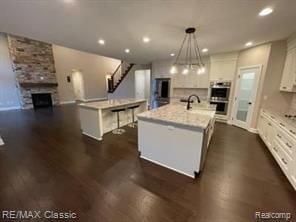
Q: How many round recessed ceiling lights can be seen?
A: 7